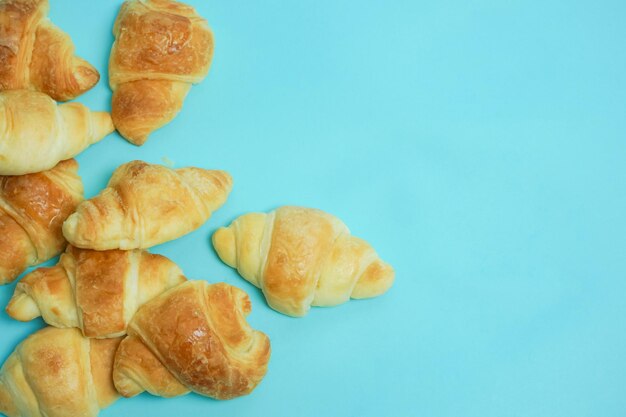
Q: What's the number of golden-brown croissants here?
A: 9